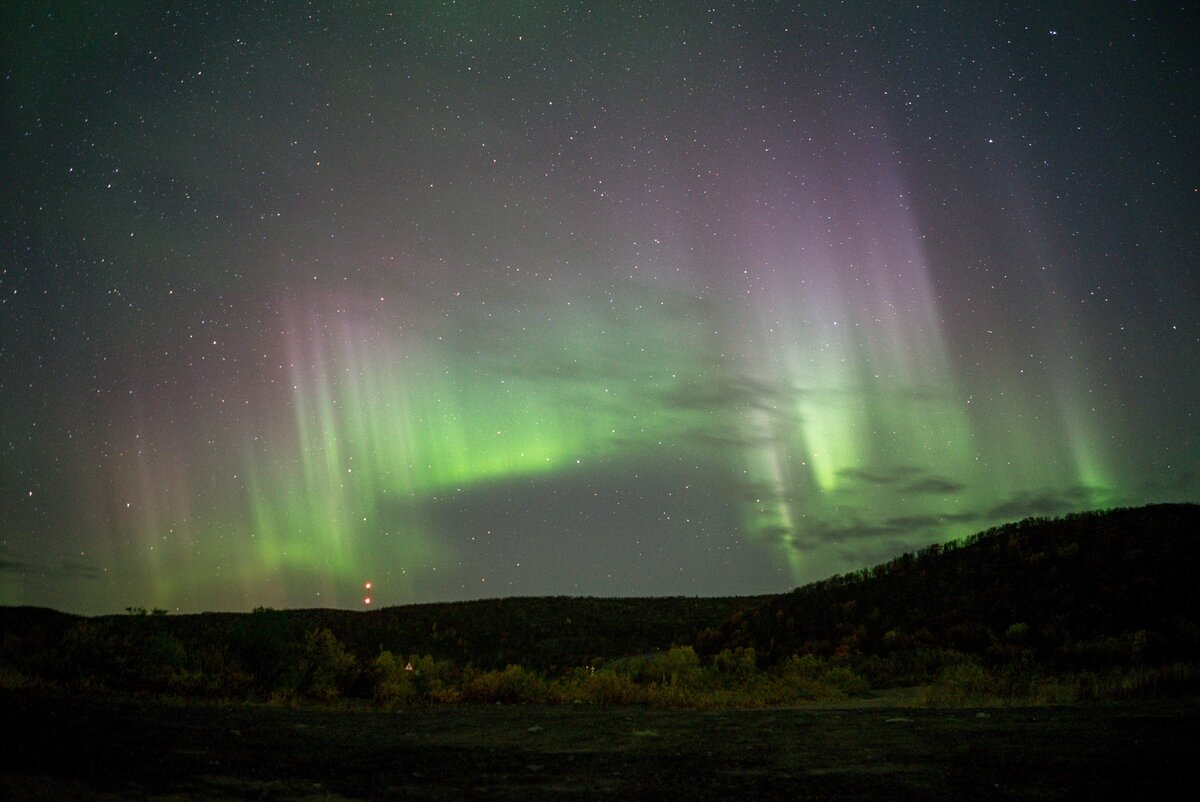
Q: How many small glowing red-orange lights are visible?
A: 2